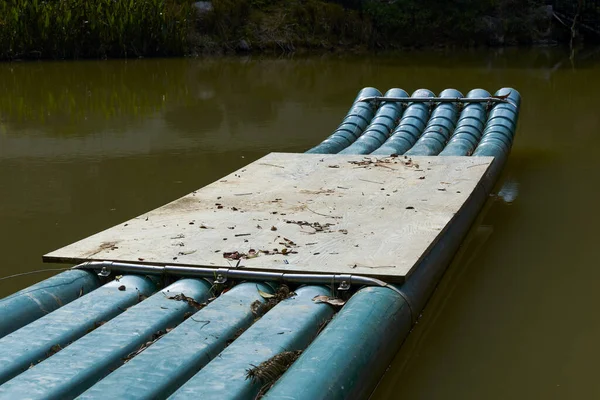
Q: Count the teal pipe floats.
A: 6